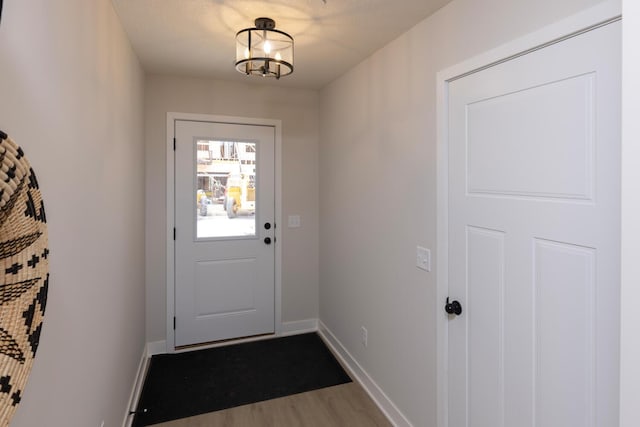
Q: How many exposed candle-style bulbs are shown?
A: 3